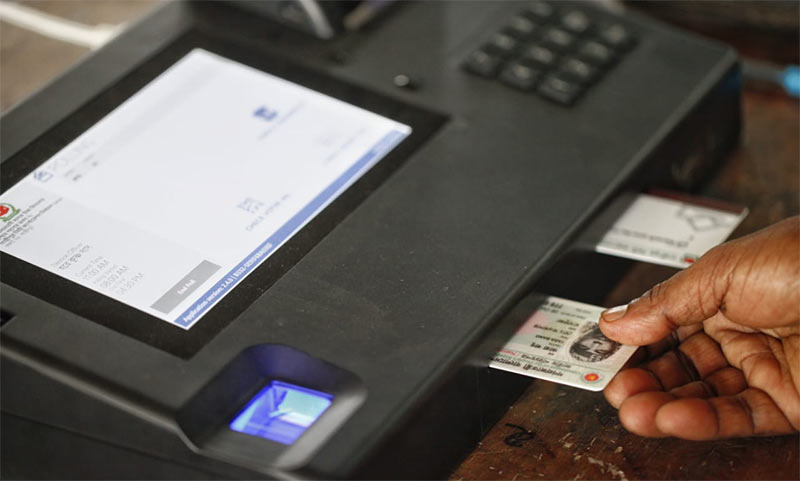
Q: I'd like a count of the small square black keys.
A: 12